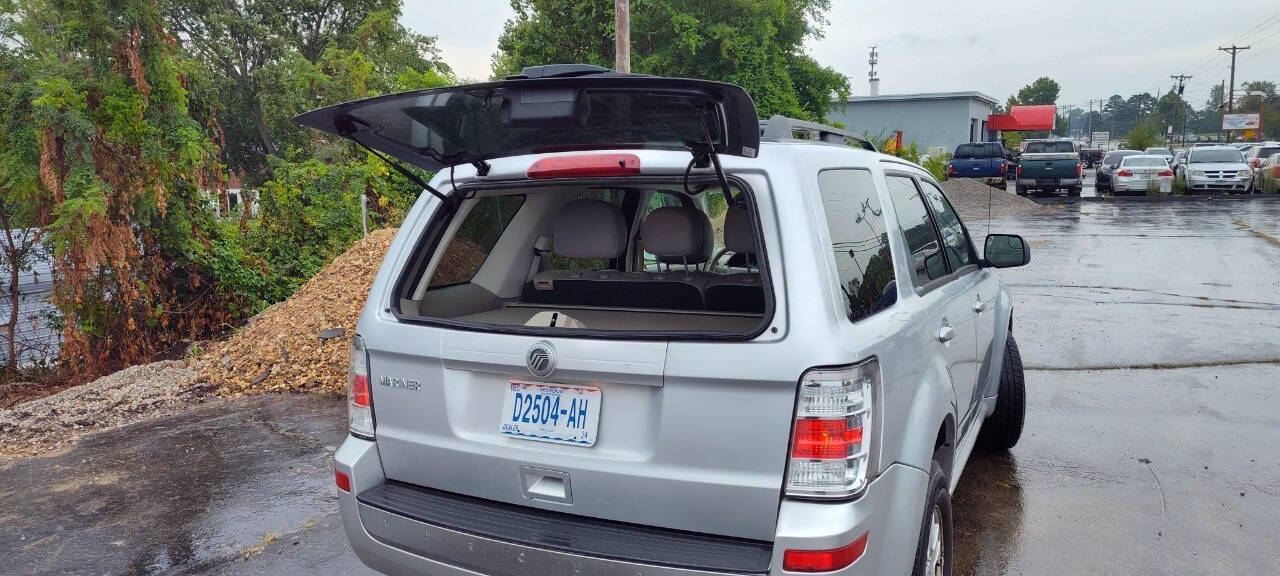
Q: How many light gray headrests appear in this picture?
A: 3